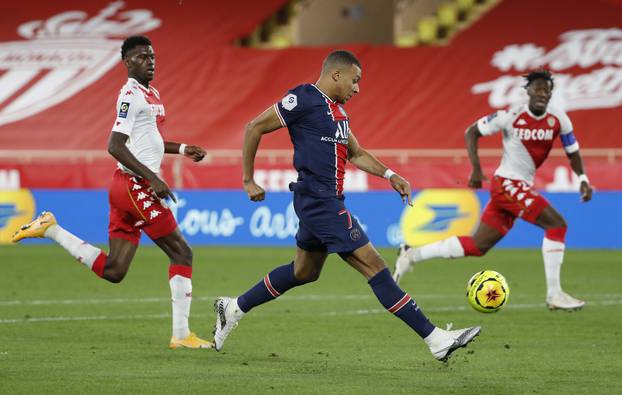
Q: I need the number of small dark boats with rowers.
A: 0